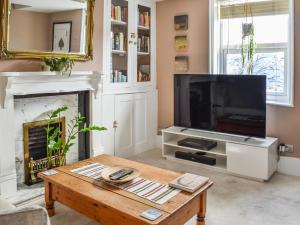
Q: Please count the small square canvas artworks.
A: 3